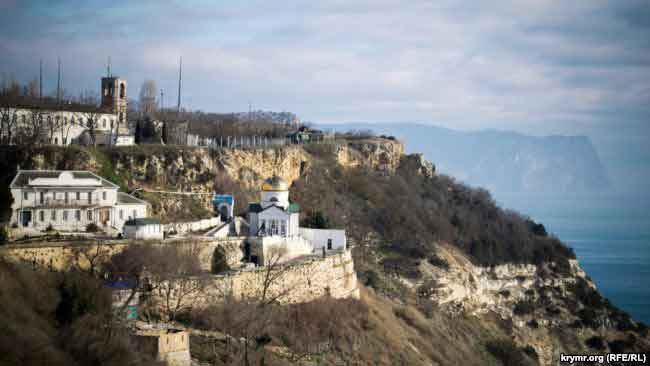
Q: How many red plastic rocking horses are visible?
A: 0